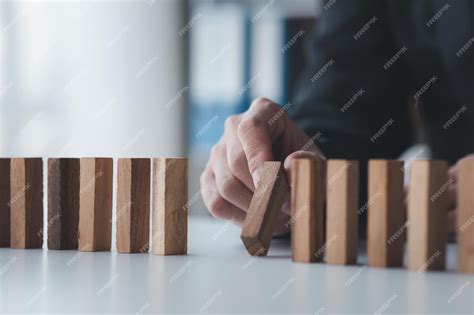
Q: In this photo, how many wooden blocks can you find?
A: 12